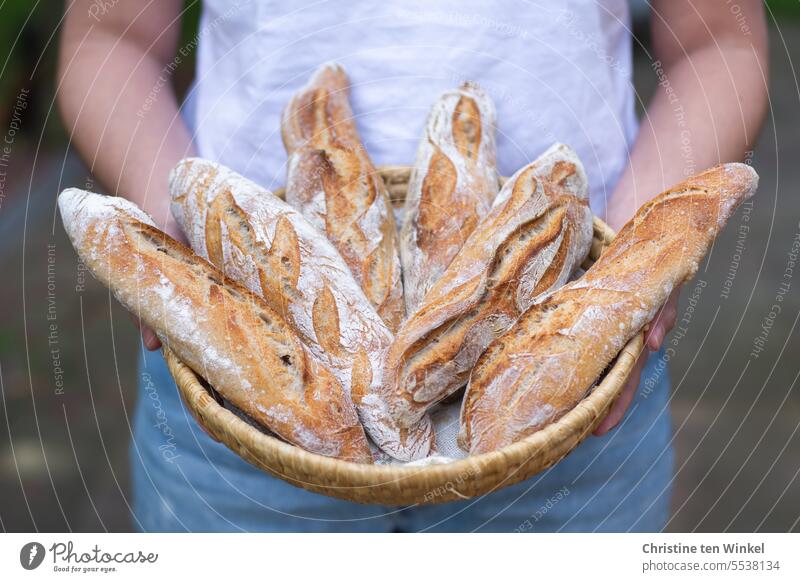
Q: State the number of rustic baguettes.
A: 6